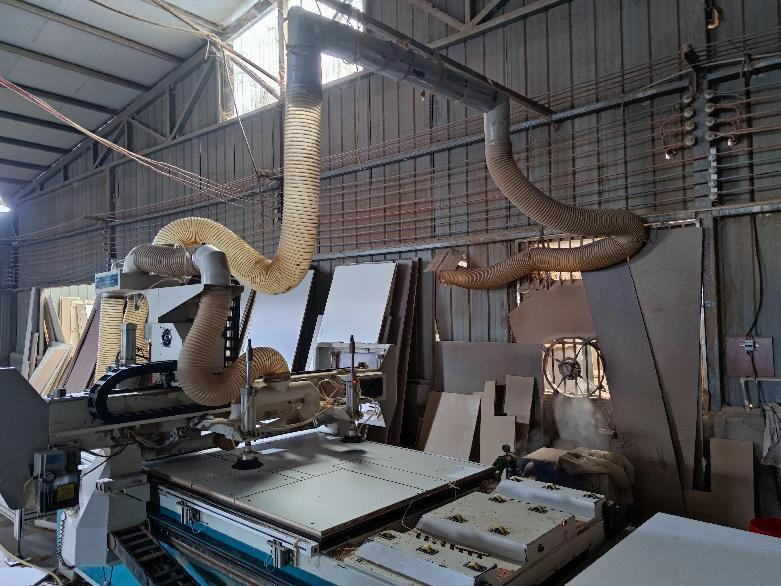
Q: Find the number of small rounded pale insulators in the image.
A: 12